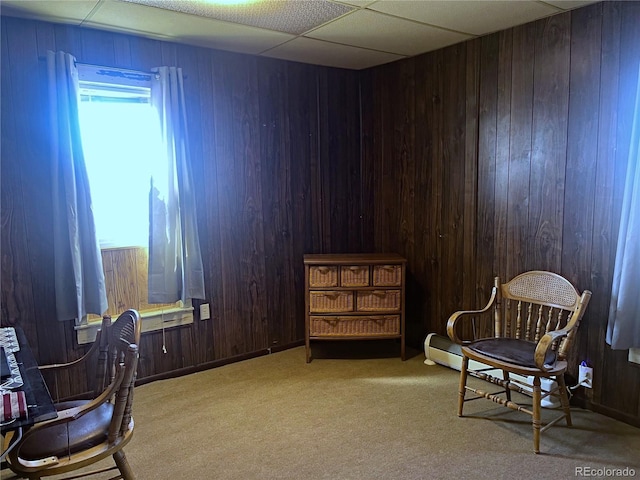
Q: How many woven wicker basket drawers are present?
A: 6